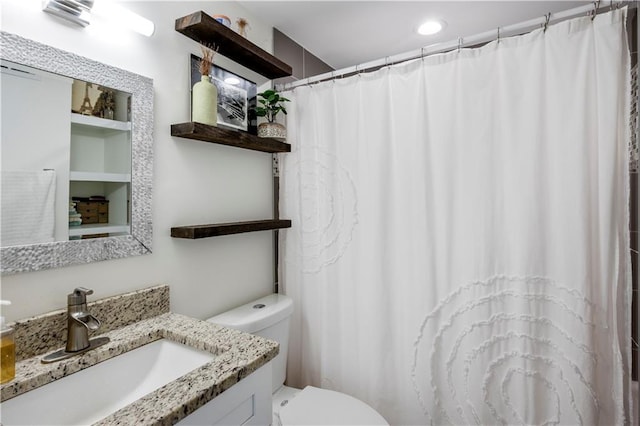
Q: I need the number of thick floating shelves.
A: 3